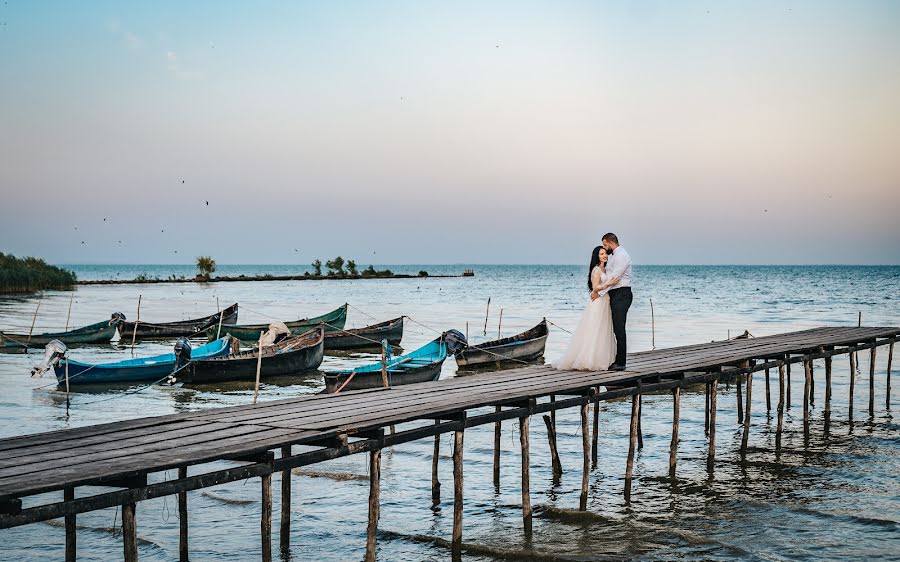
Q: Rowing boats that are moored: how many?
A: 8